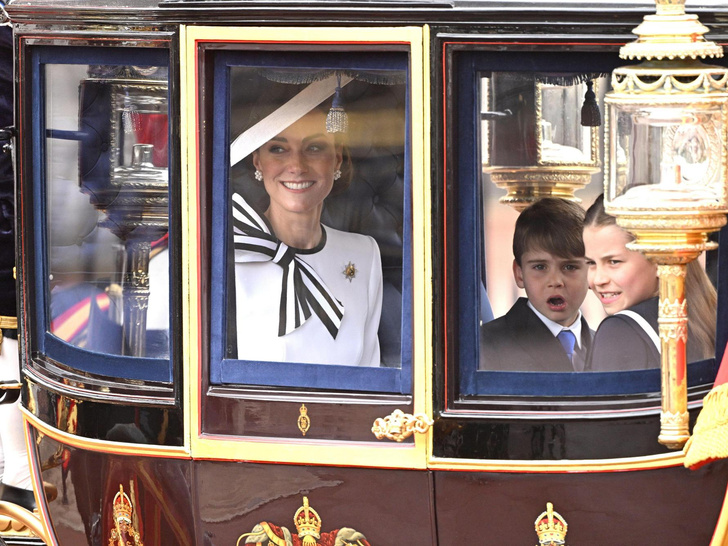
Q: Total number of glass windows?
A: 3